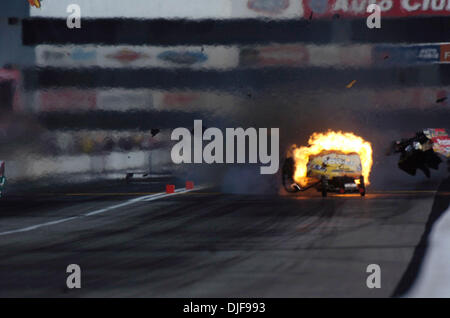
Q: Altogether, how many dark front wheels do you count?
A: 2